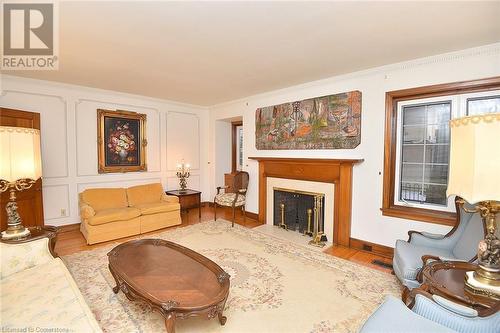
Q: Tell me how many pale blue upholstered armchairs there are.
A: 2